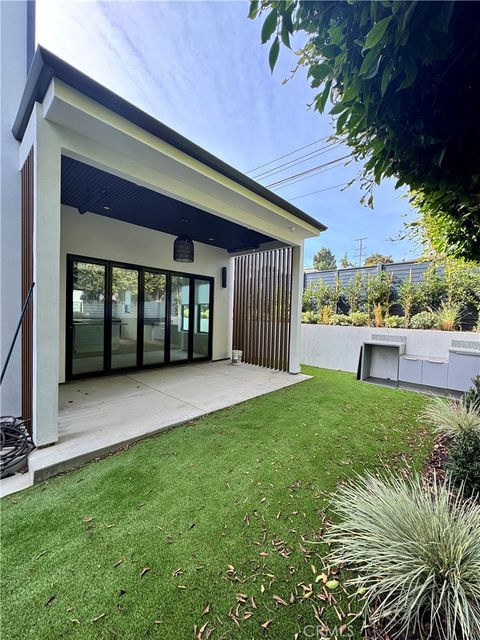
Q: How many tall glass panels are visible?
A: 5